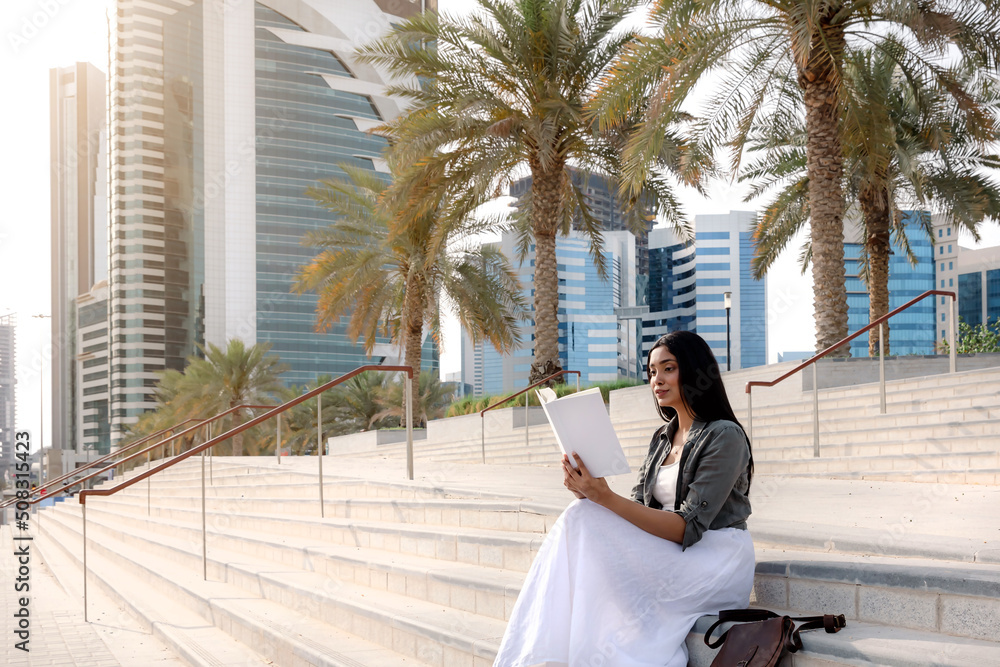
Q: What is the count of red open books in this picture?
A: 0